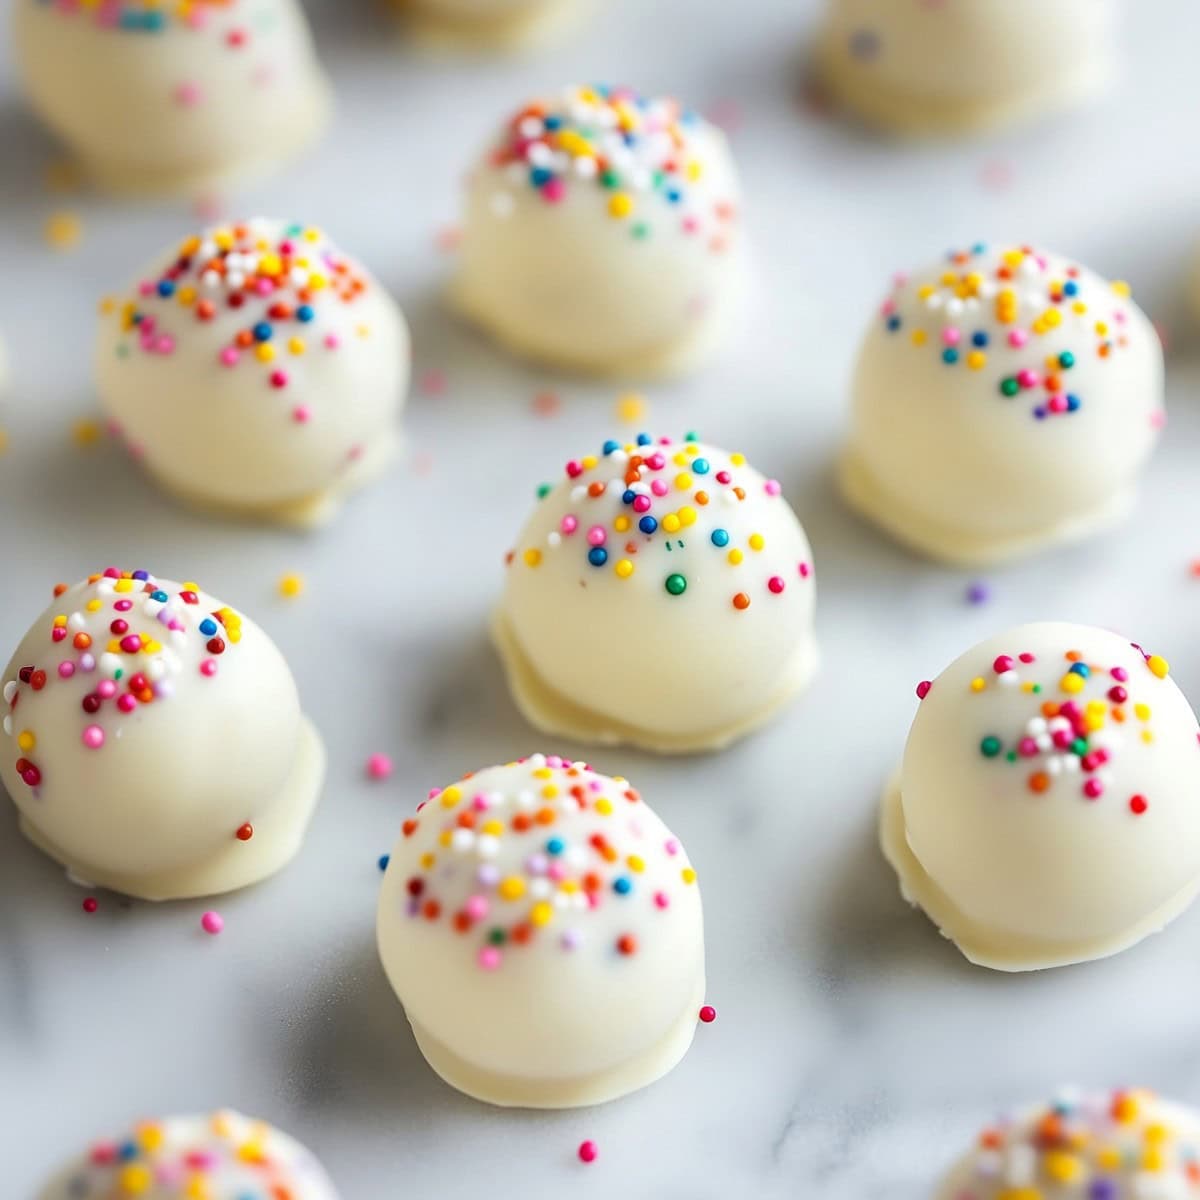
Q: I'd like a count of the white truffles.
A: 12